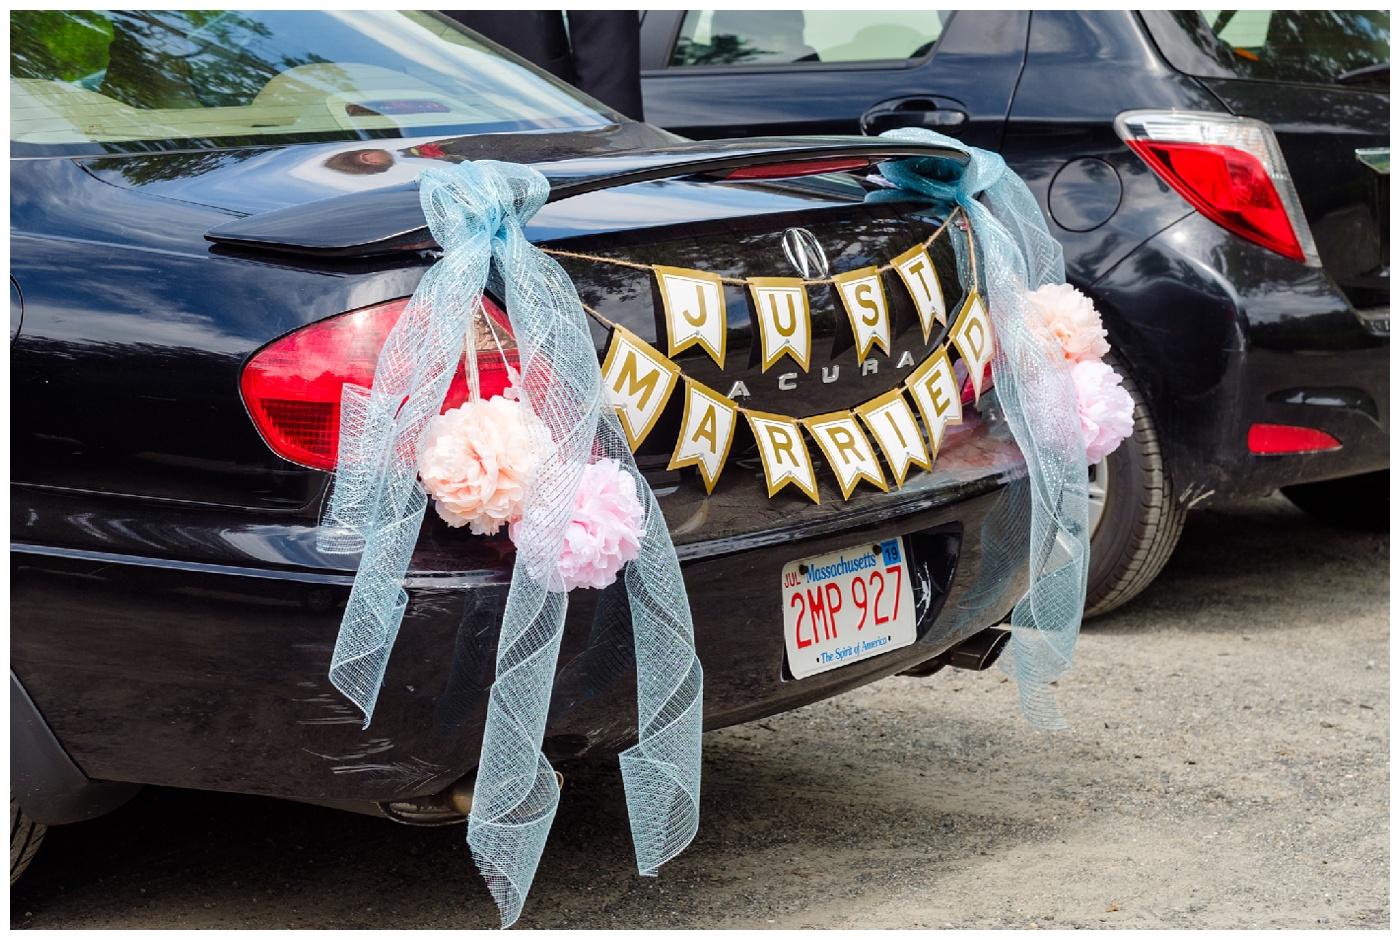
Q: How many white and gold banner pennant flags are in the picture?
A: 11